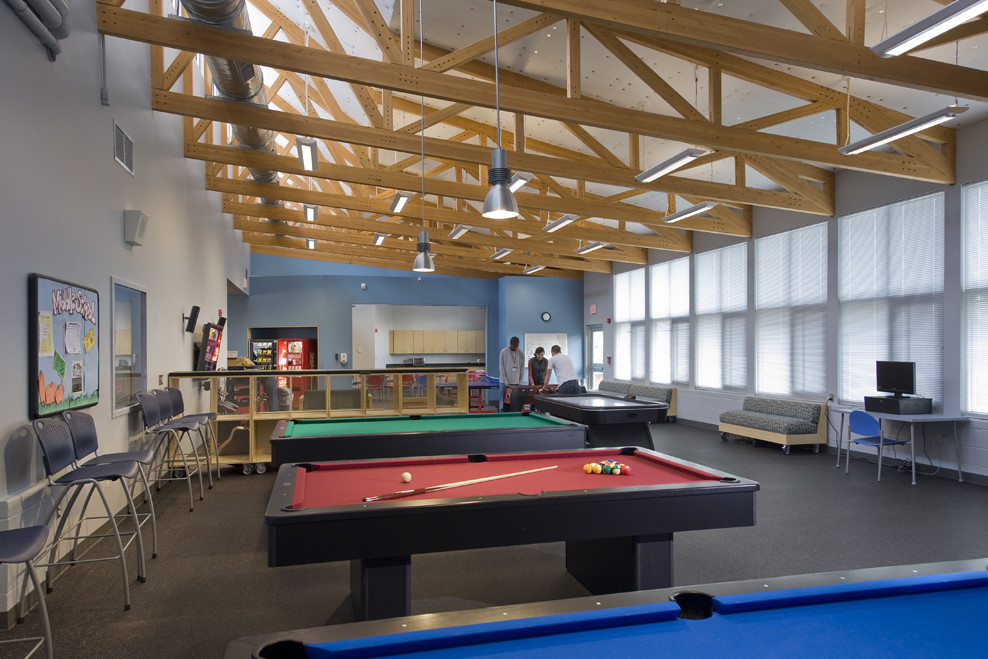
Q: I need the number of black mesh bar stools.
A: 6